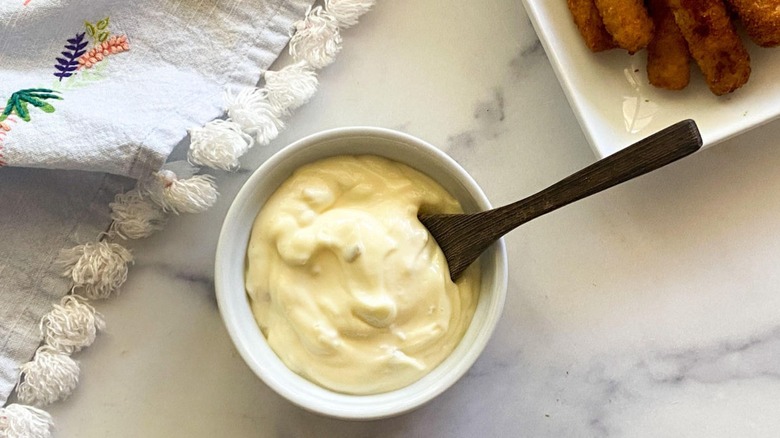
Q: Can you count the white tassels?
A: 11